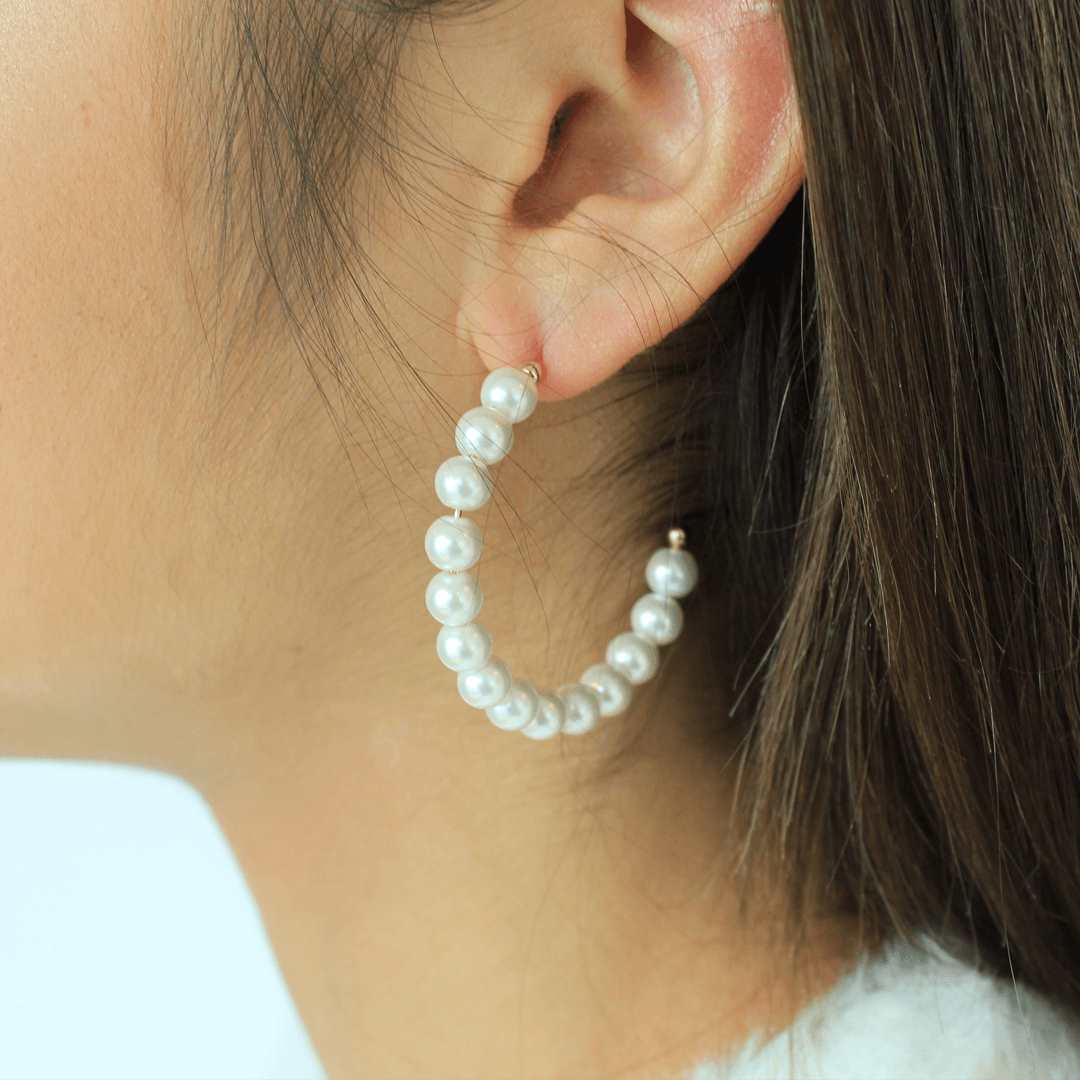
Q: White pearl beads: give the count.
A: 14